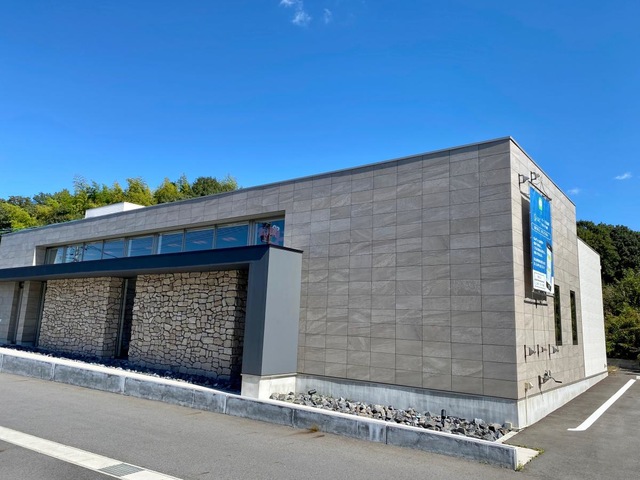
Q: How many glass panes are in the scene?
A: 11